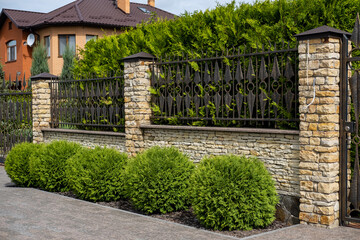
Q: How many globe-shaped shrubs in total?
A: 5